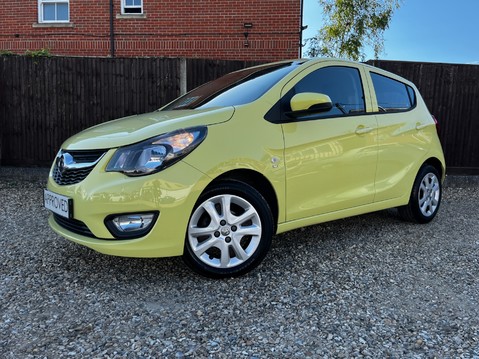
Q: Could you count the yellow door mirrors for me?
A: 1